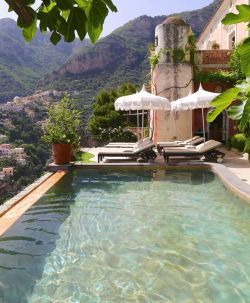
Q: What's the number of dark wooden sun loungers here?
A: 4